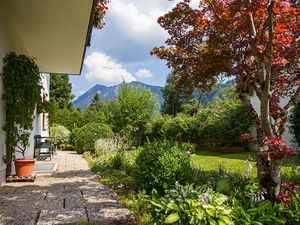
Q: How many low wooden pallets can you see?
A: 1